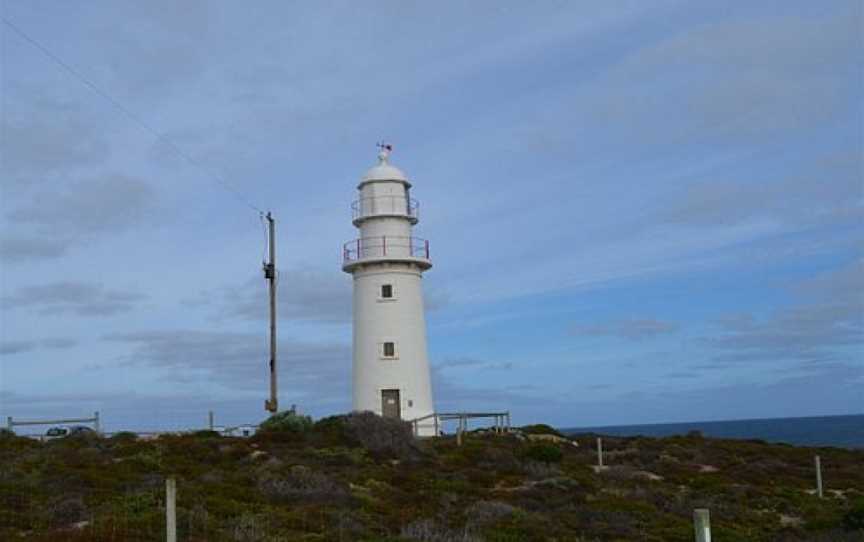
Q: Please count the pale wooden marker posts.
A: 4